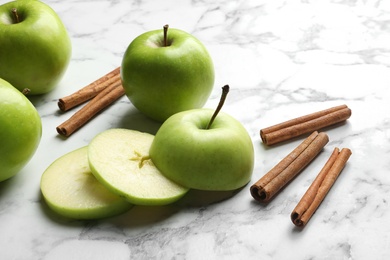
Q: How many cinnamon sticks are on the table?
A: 5